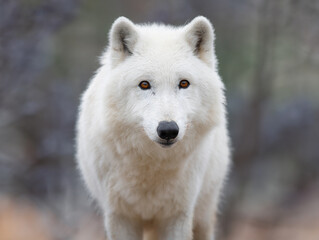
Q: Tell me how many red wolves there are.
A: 0